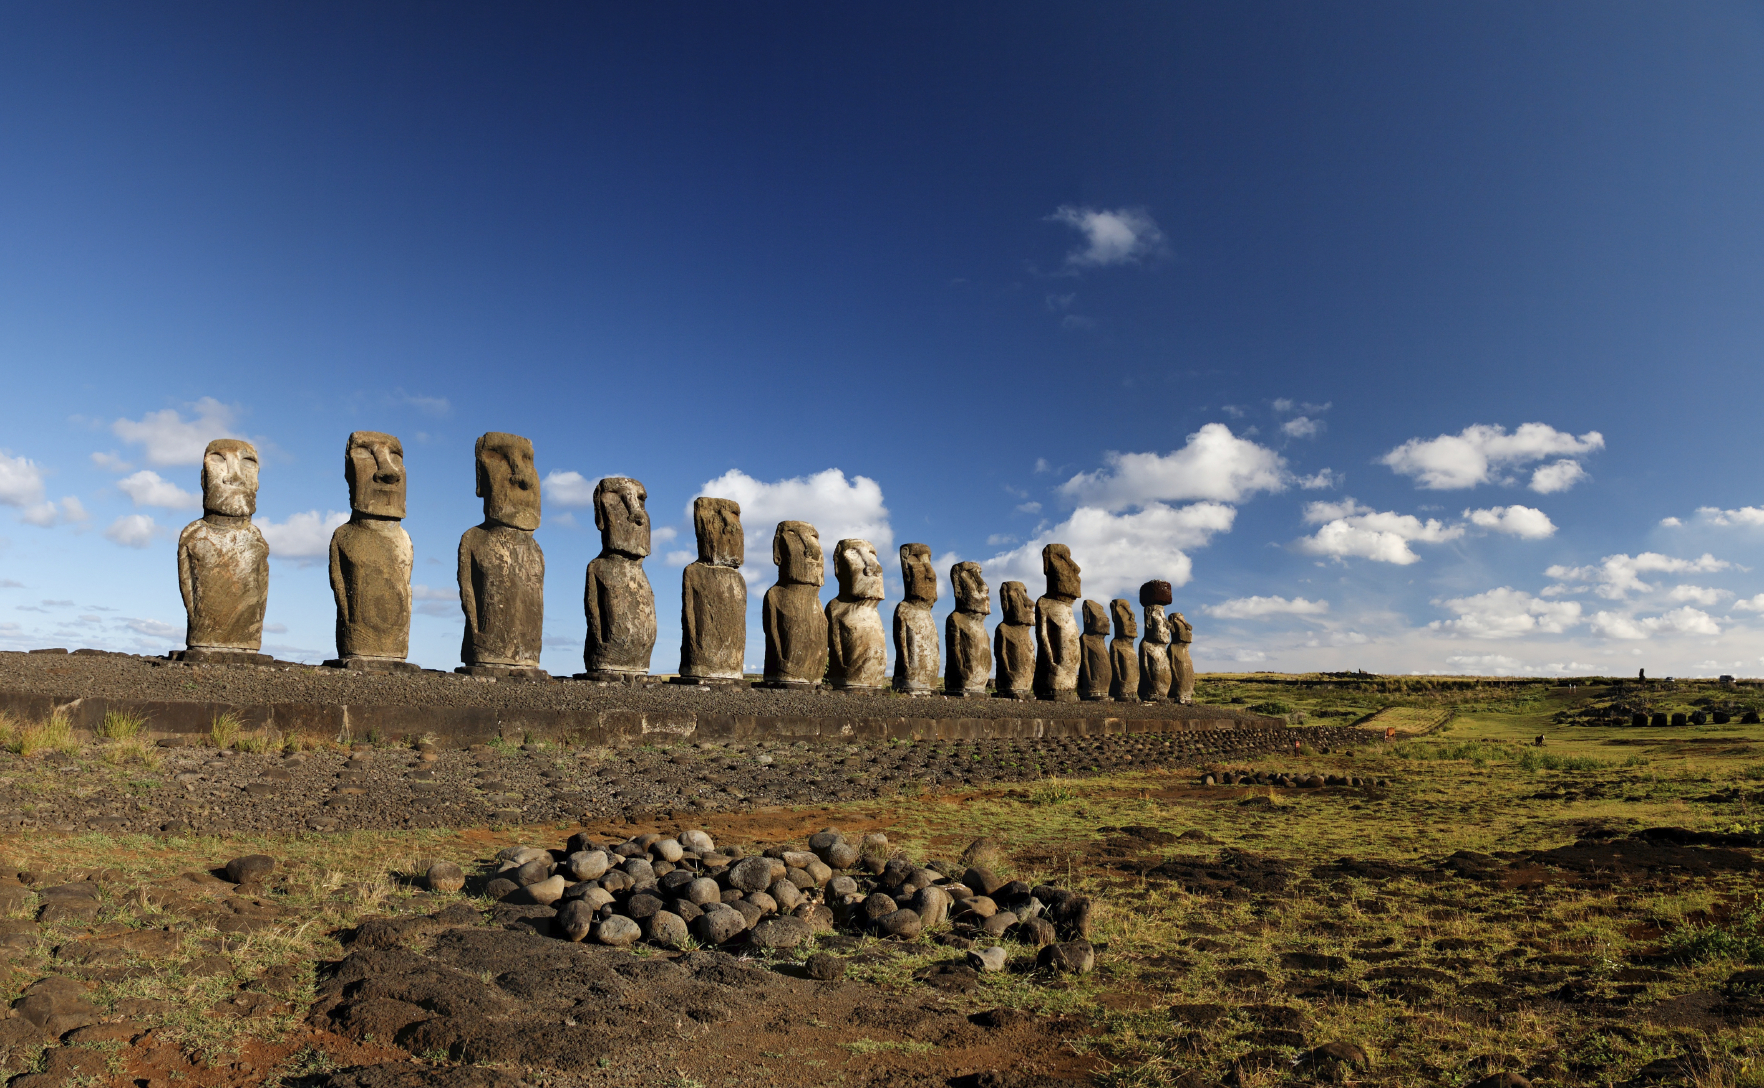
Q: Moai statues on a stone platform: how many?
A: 15